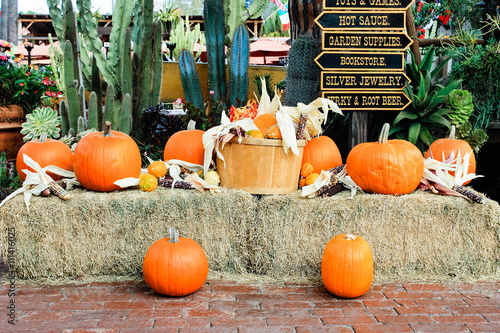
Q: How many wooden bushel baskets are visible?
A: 1